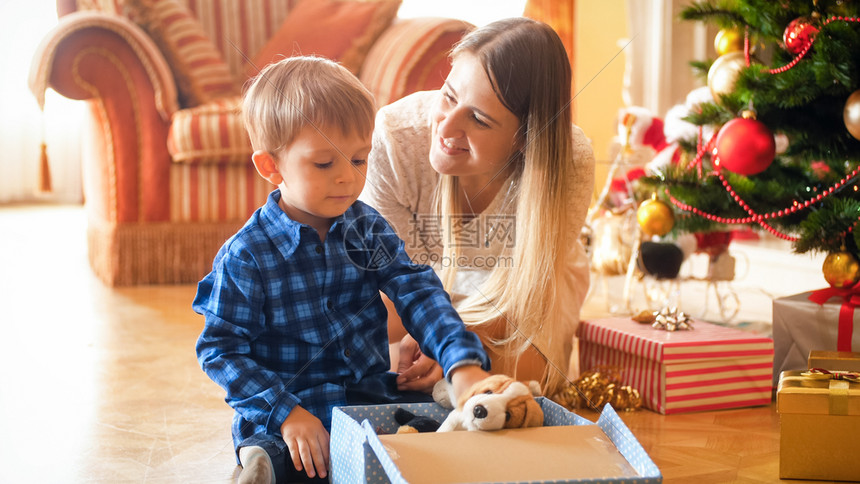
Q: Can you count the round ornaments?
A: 7